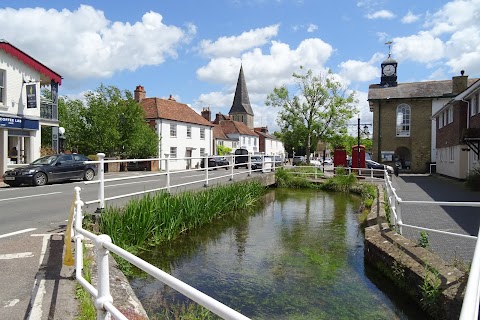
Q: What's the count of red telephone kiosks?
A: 2